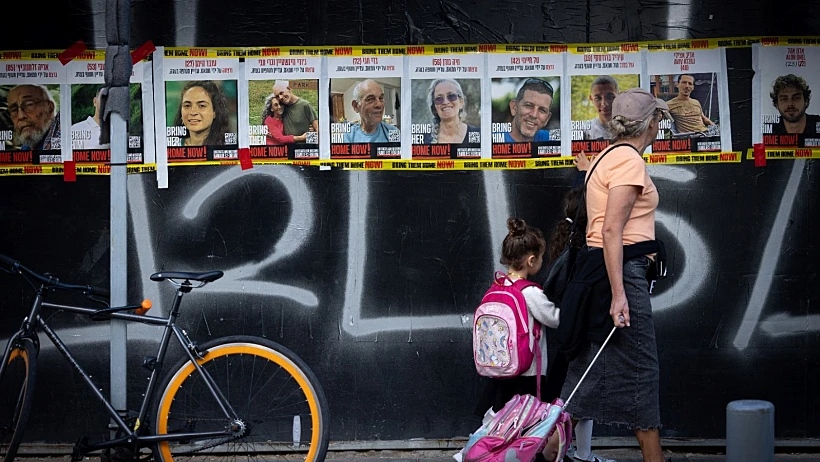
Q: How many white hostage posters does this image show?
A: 10